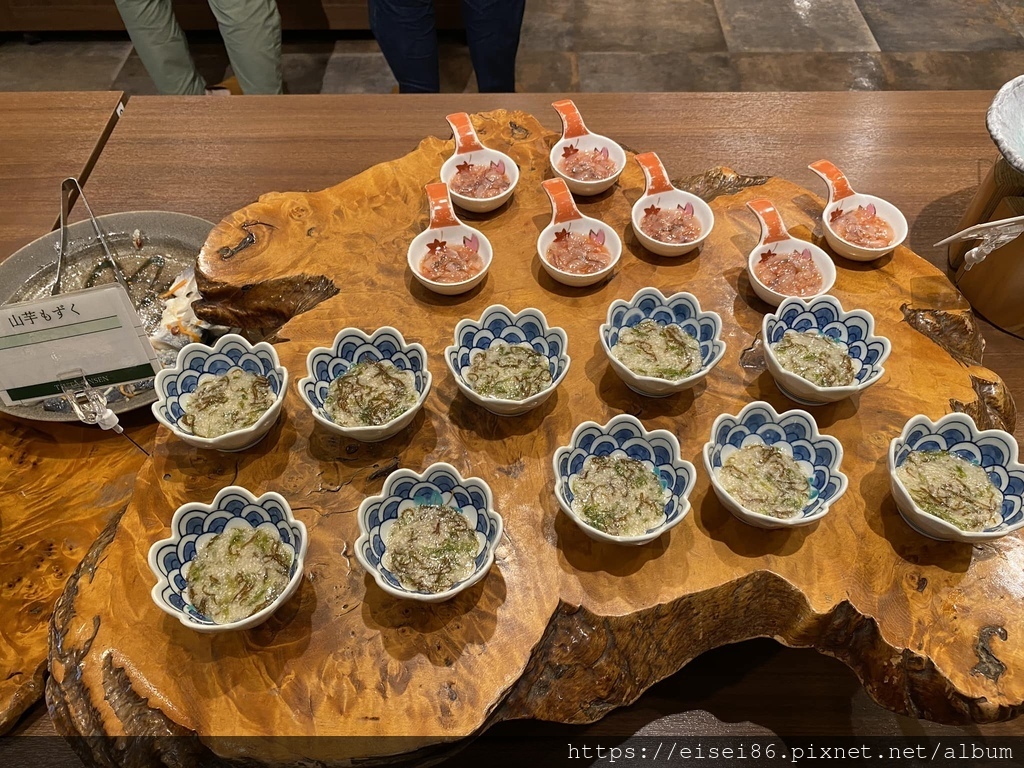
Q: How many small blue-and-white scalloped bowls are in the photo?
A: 10